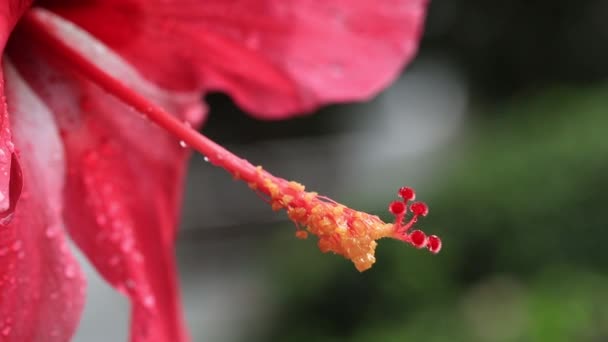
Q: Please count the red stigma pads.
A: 5